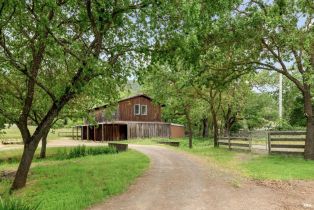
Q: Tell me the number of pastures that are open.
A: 1